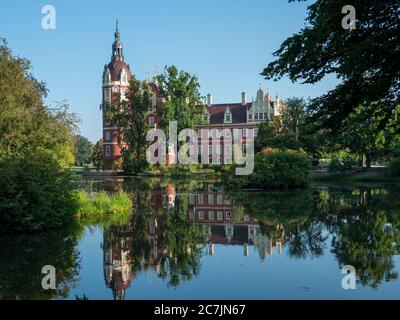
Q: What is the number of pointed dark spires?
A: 1